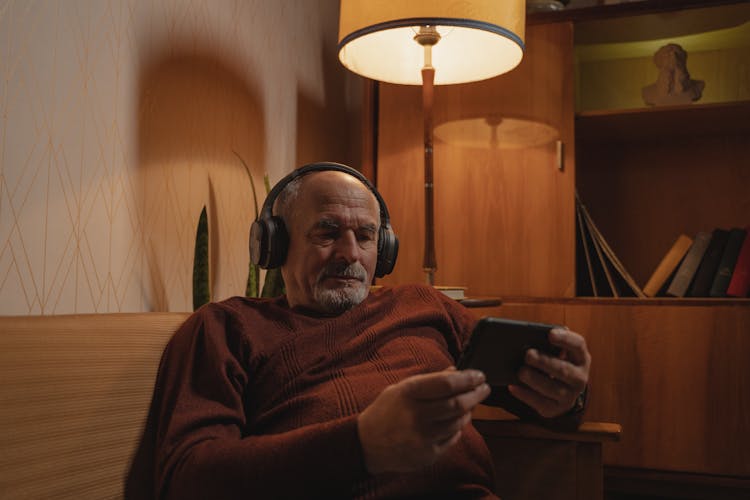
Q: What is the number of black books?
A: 2